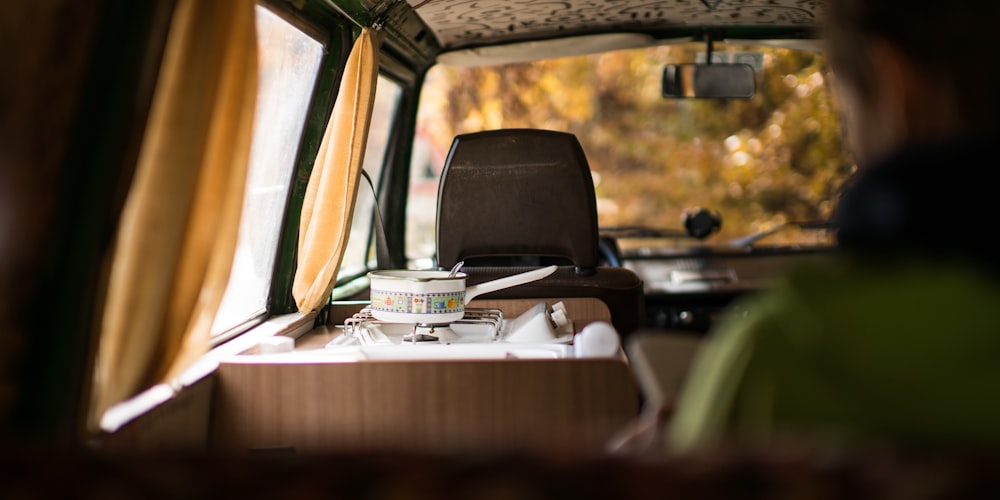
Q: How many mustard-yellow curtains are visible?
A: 2